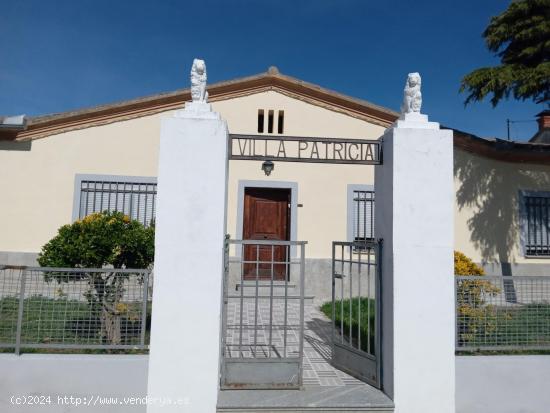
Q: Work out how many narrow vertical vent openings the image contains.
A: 3